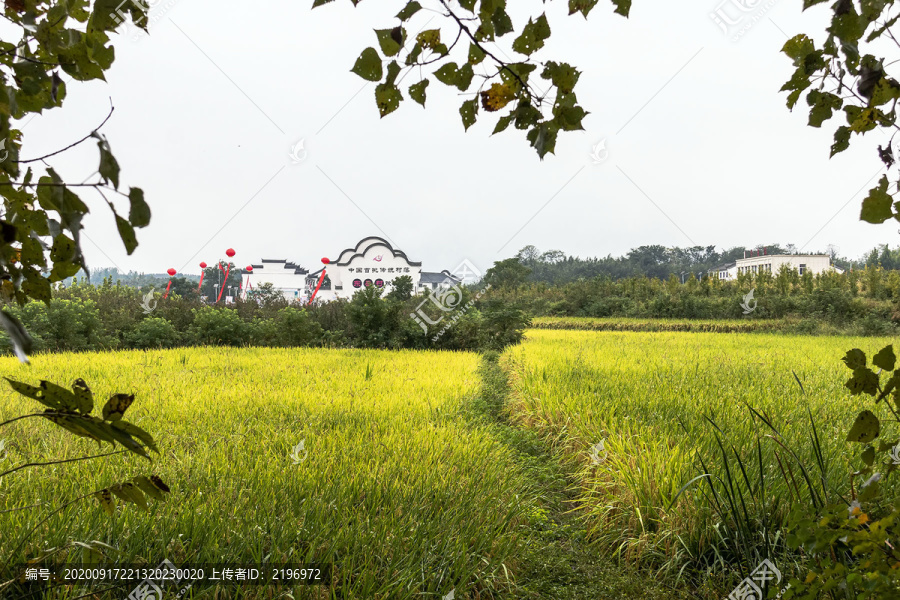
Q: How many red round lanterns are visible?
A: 5